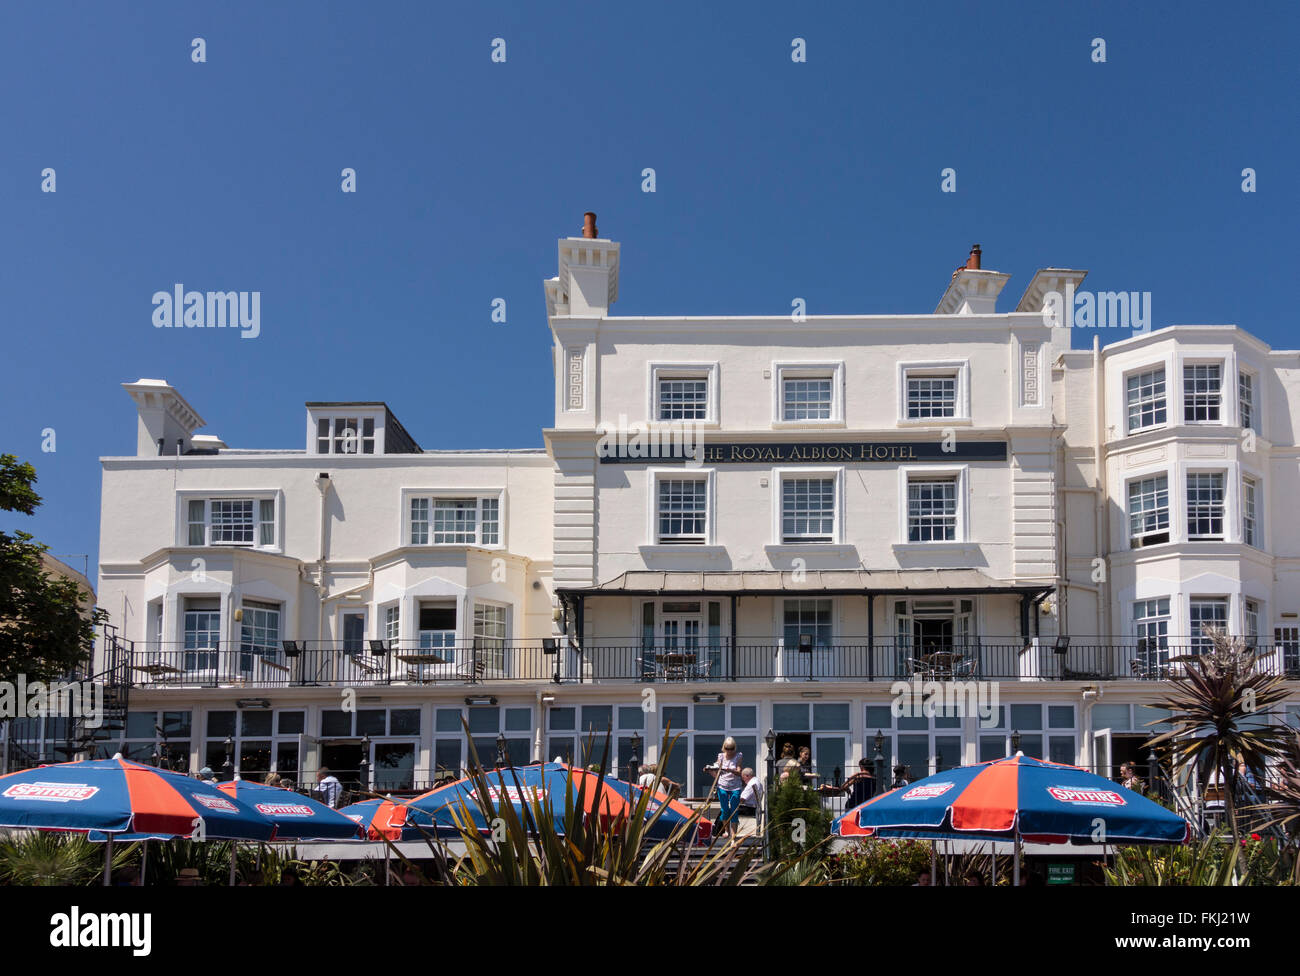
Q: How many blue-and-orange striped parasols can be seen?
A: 5